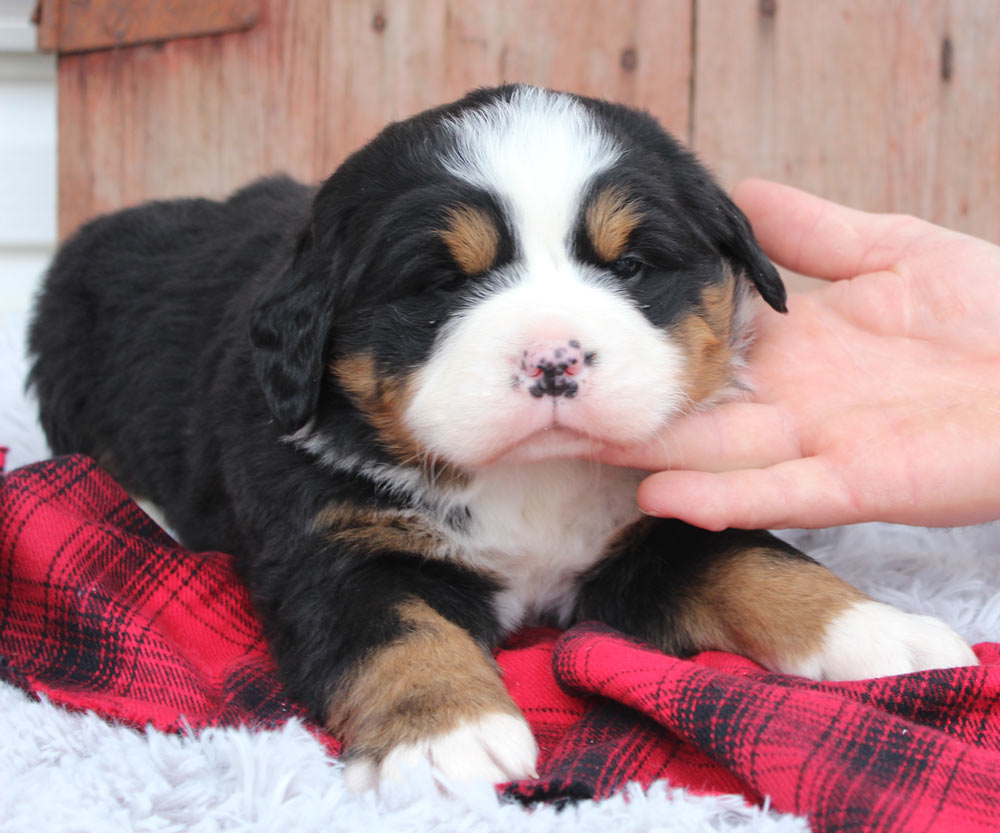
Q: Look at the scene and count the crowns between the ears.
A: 1